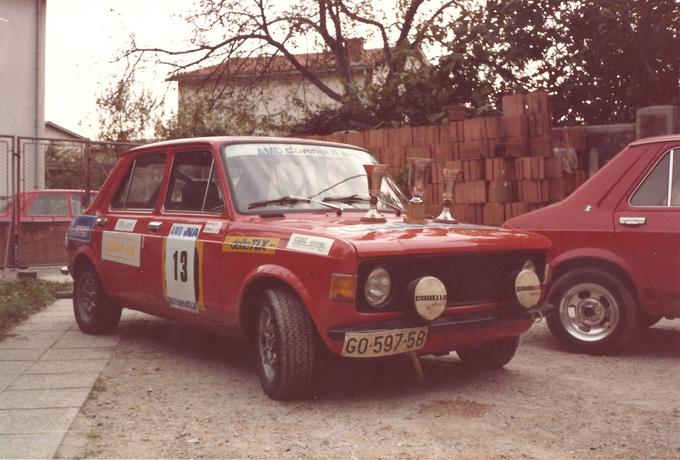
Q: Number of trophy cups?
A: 3